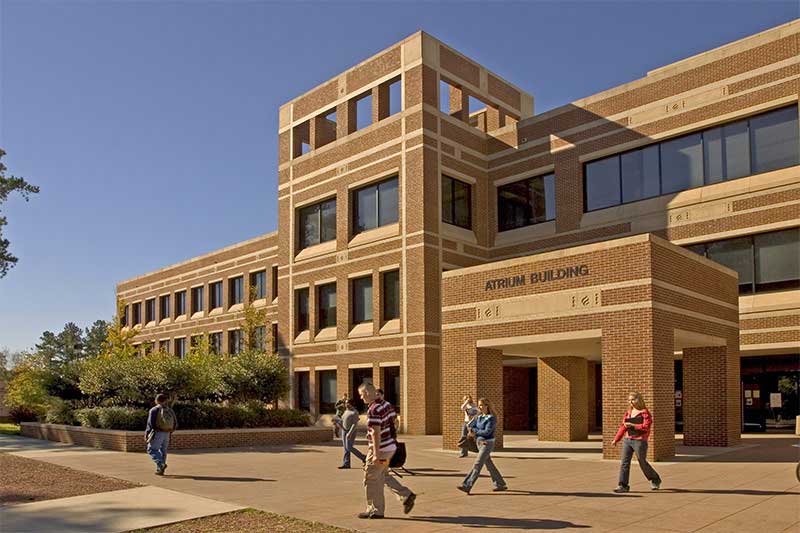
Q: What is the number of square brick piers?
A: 4